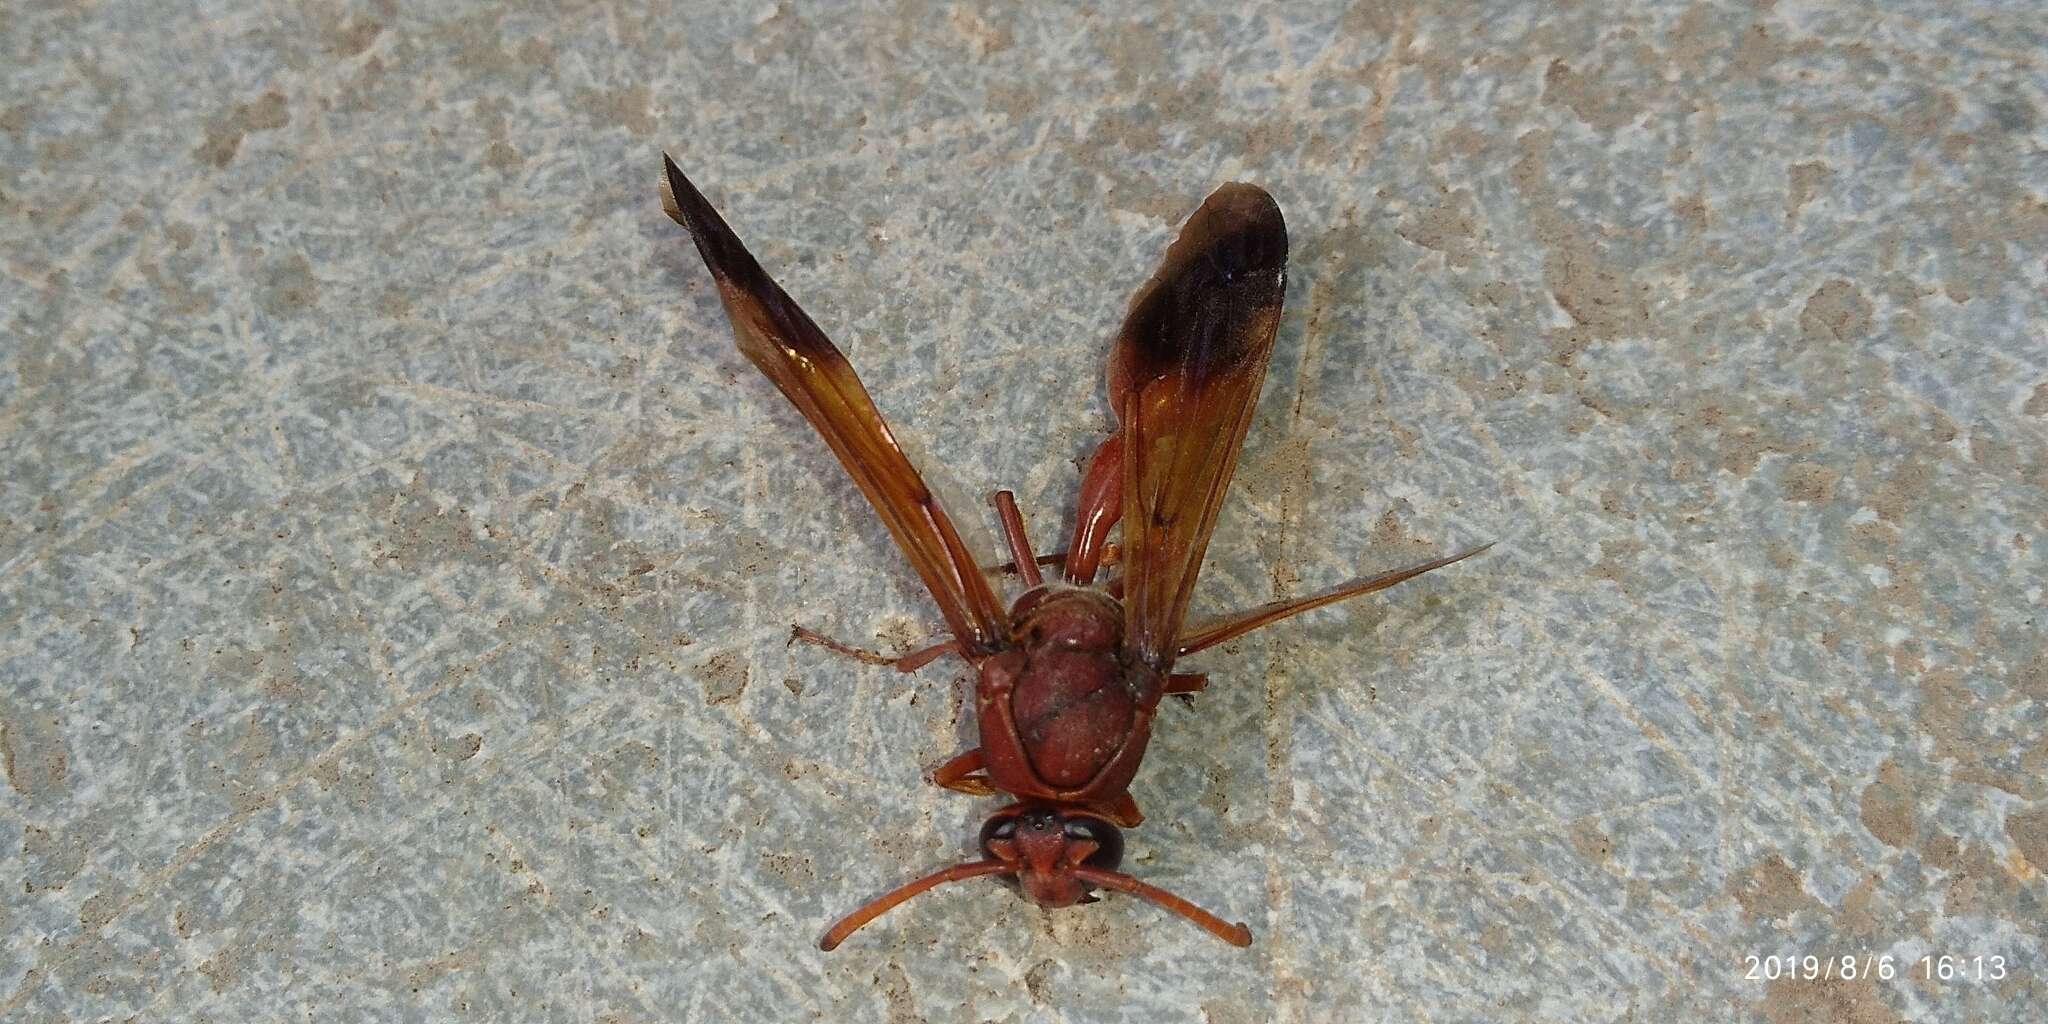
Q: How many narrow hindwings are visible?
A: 1